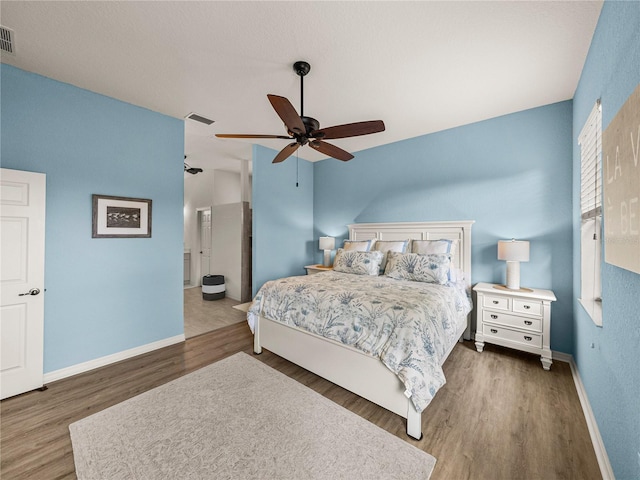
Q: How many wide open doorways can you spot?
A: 1